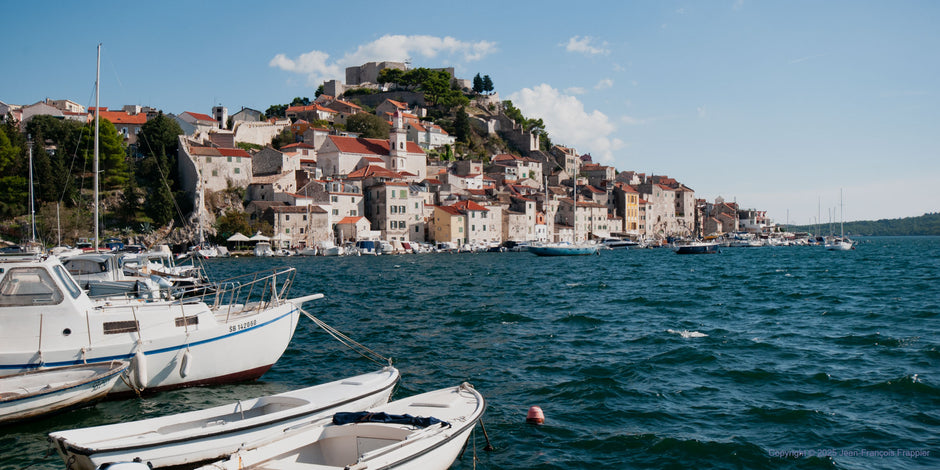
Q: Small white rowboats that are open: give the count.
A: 3